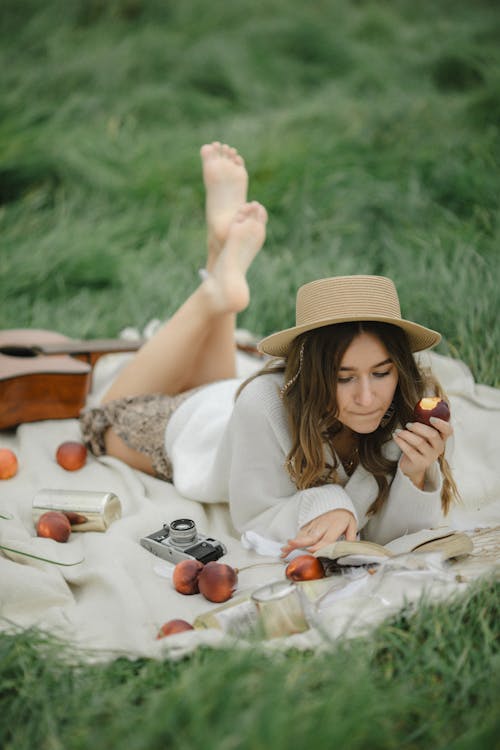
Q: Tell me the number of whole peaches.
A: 7